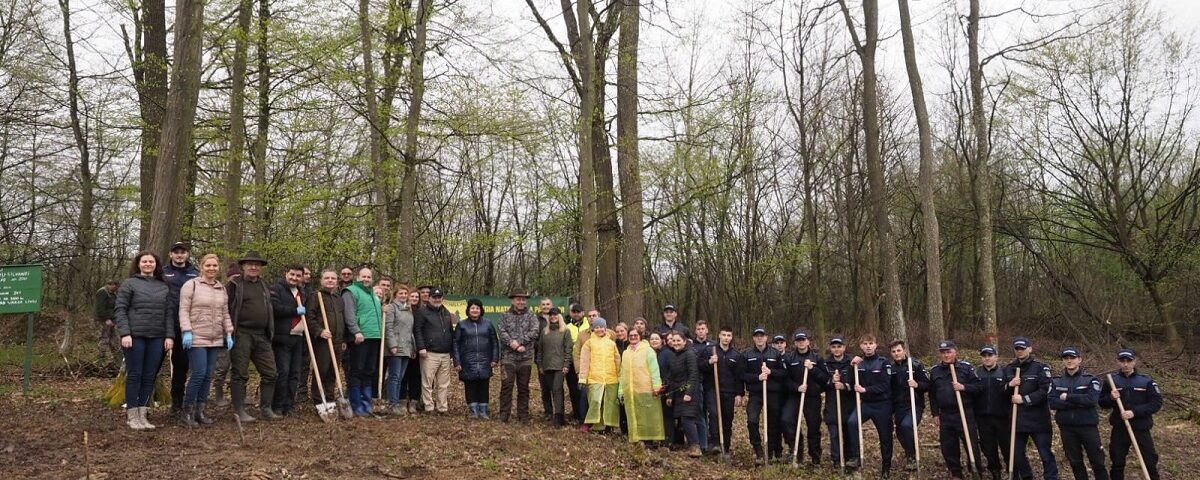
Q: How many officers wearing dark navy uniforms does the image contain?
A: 15